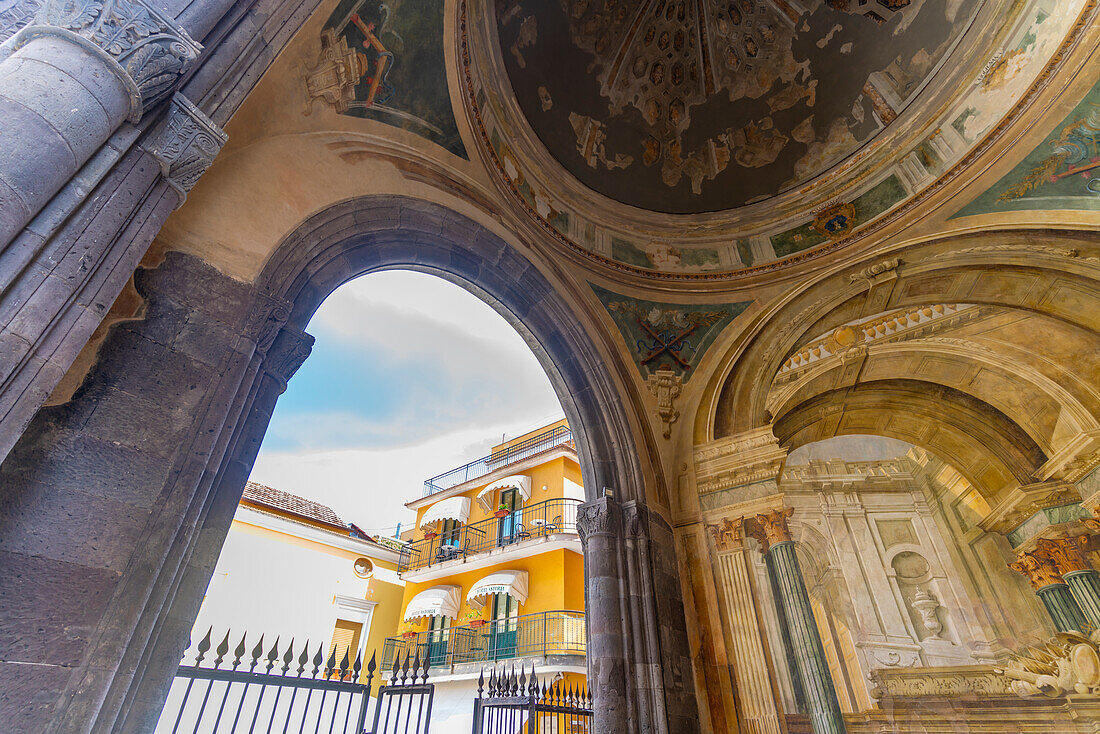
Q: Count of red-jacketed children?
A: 0